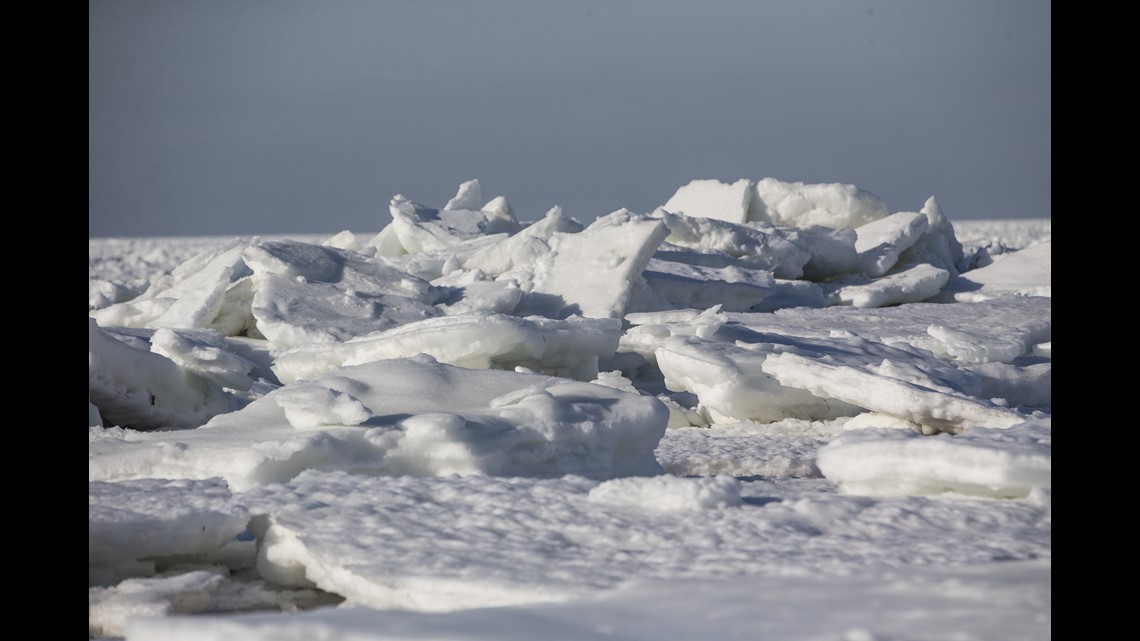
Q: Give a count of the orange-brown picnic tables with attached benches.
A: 0